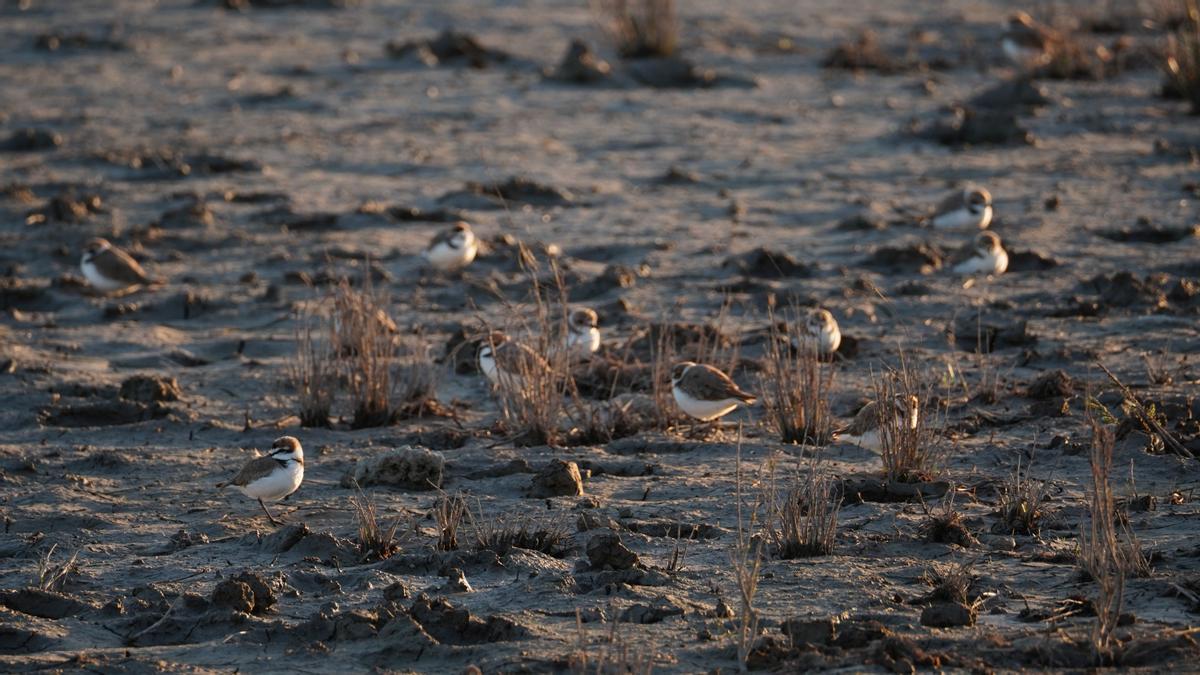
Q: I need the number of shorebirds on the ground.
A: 11